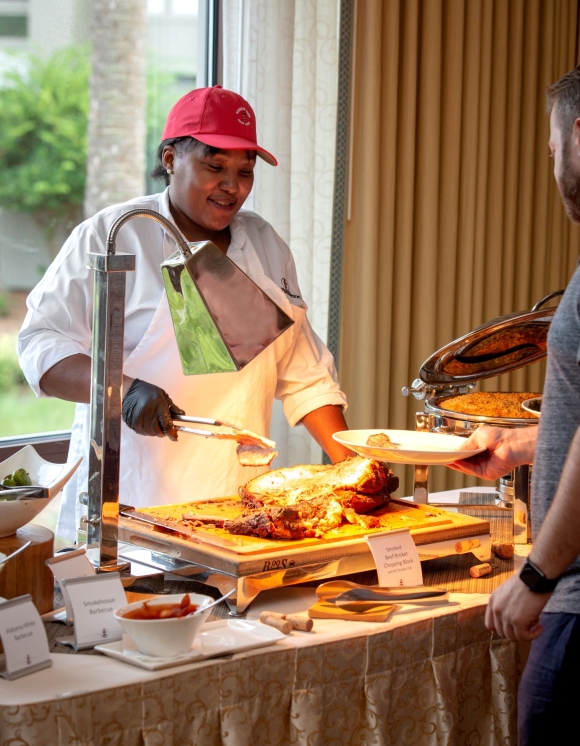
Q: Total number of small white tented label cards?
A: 4